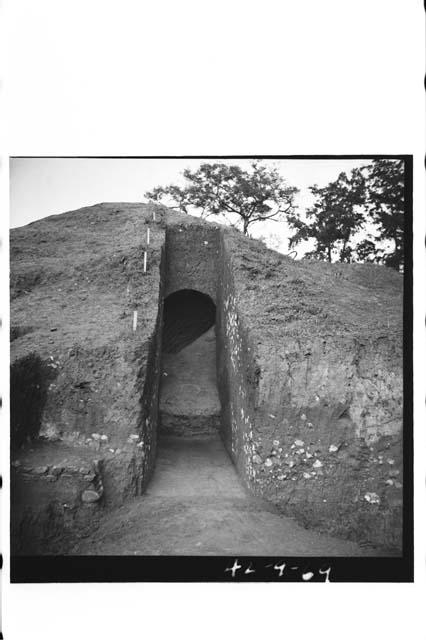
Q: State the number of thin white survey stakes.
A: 4